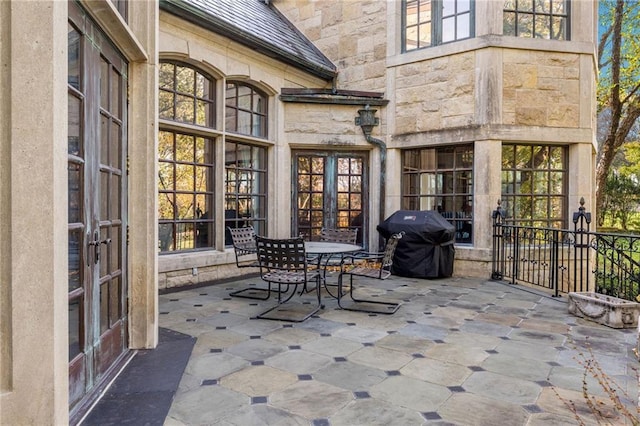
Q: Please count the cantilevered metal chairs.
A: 4